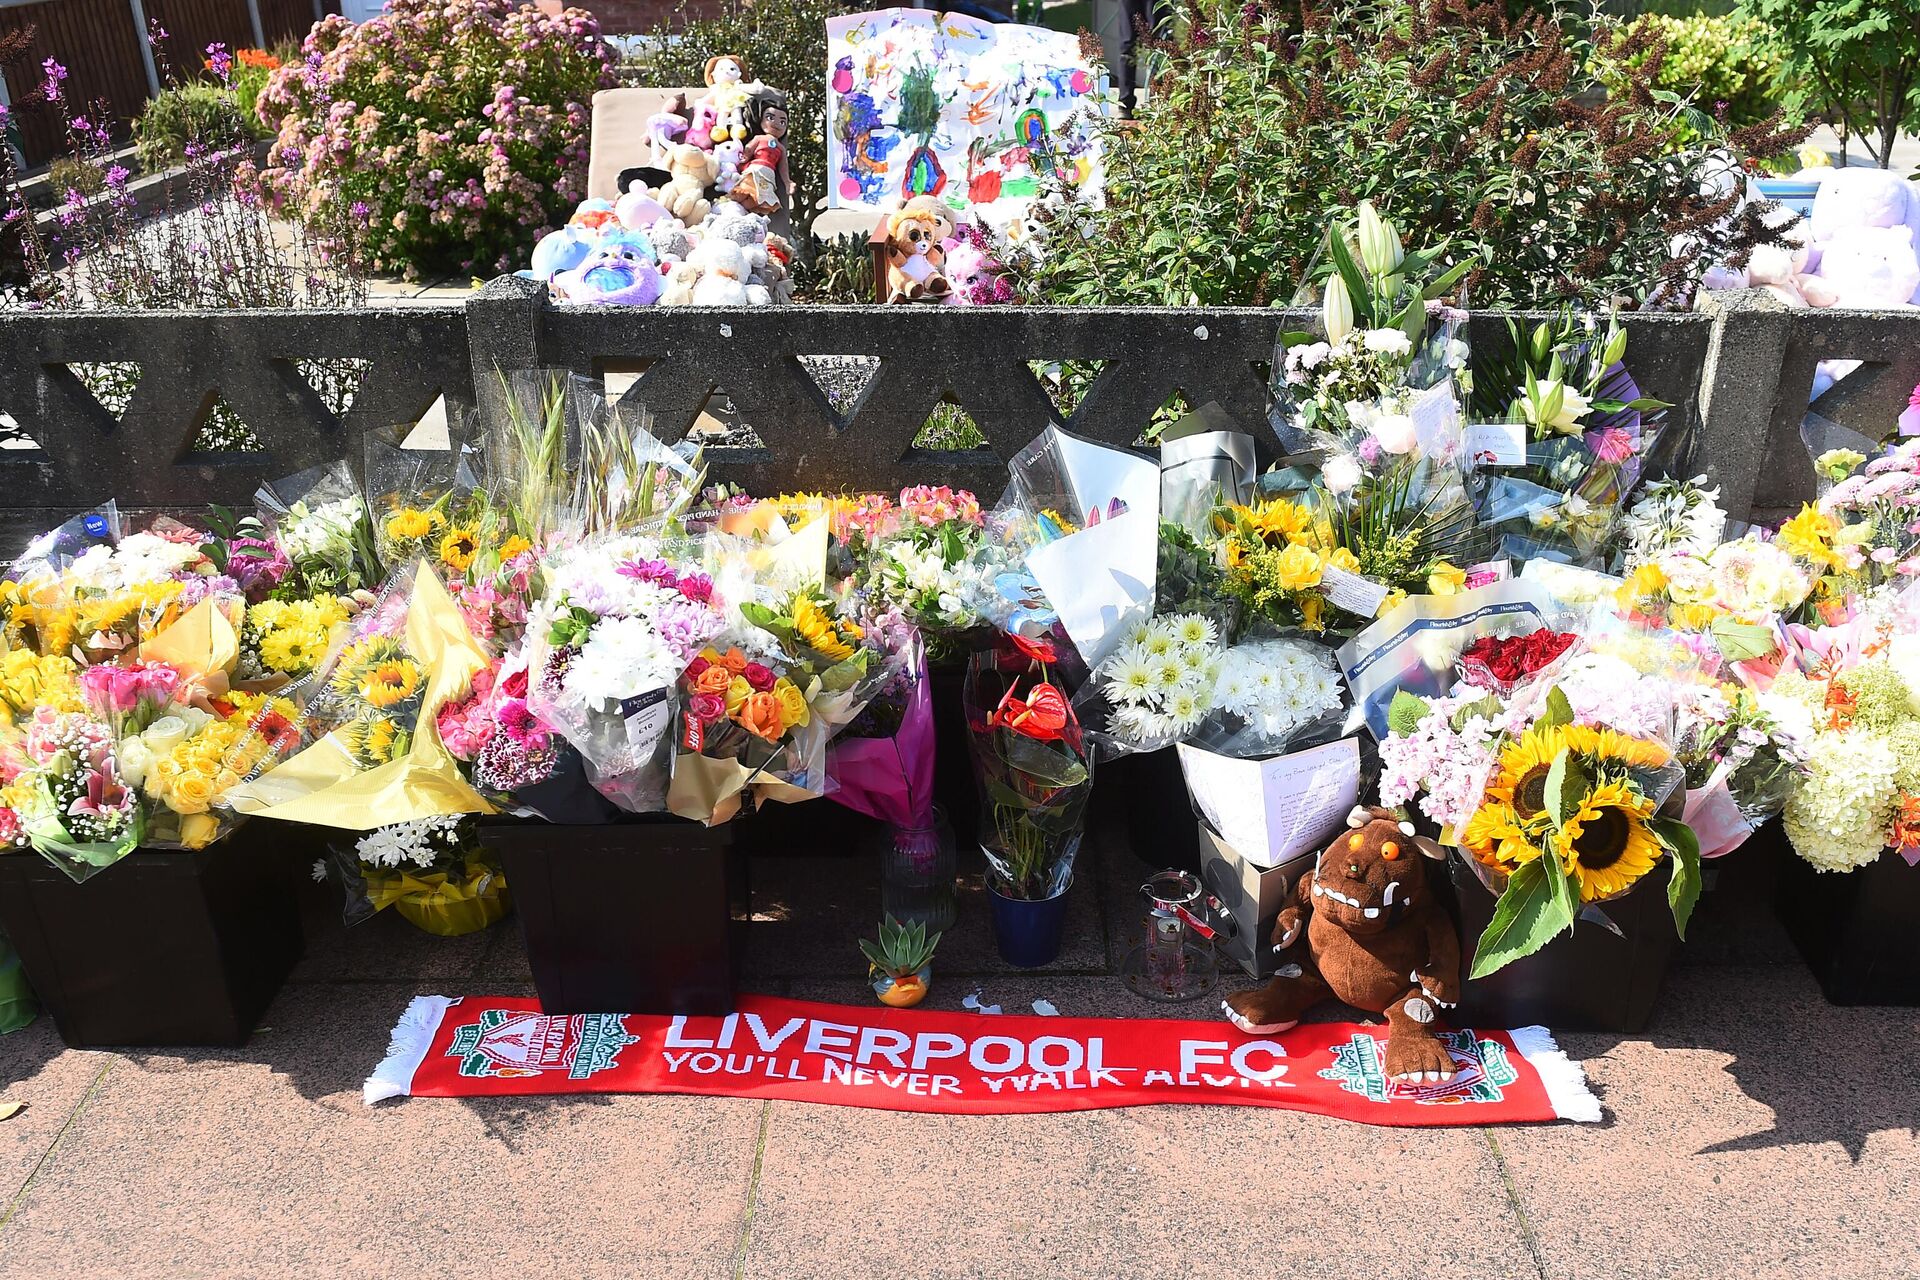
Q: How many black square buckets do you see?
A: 4